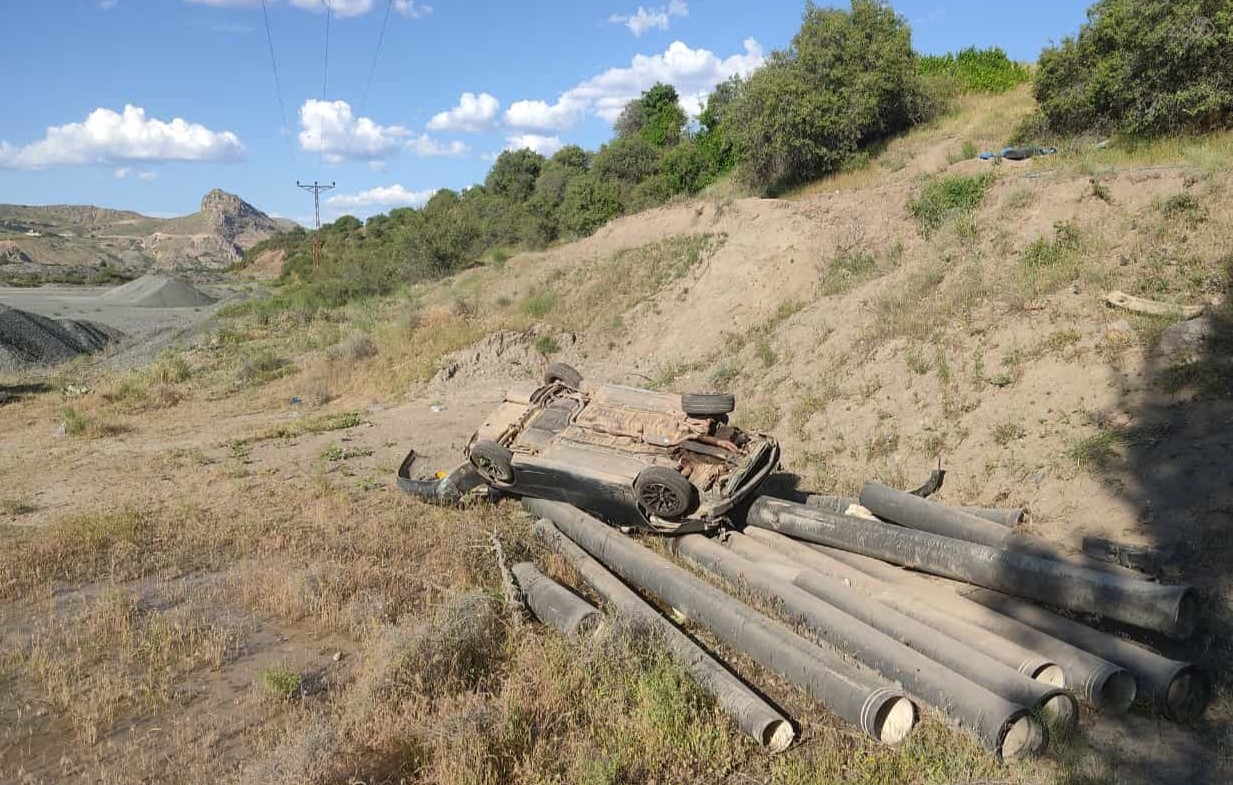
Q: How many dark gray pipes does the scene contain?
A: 11